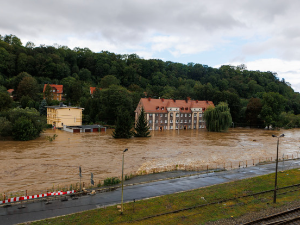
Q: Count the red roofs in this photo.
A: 4